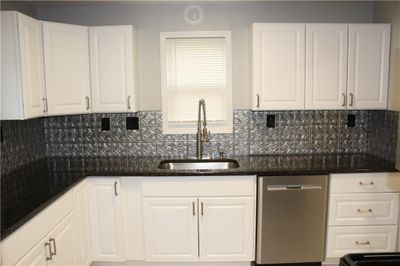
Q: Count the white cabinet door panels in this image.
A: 12